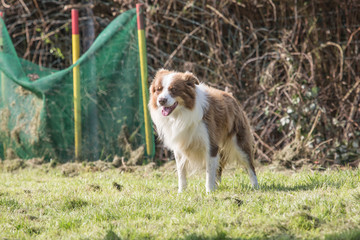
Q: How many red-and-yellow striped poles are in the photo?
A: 2